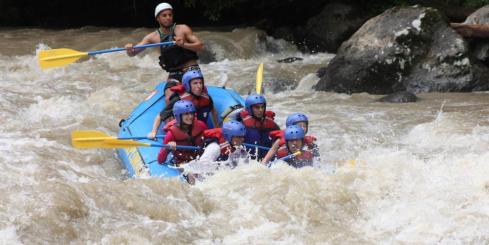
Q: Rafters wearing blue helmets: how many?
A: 6